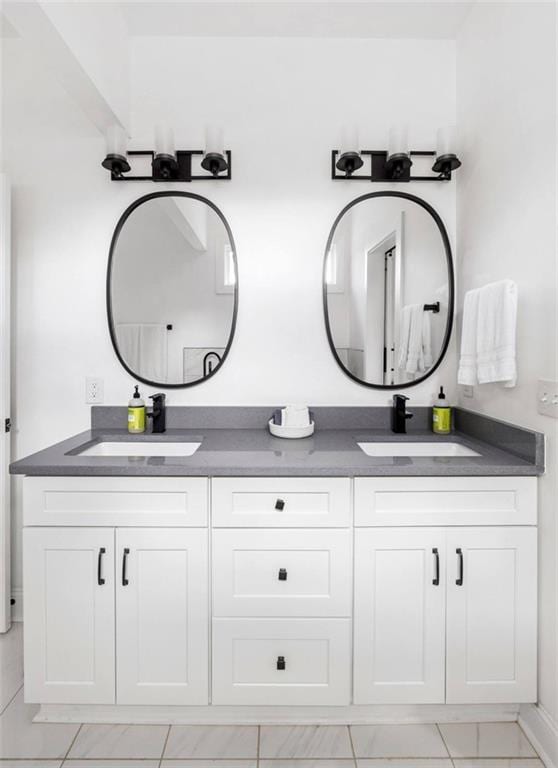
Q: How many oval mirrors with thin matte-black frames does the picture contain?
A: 2